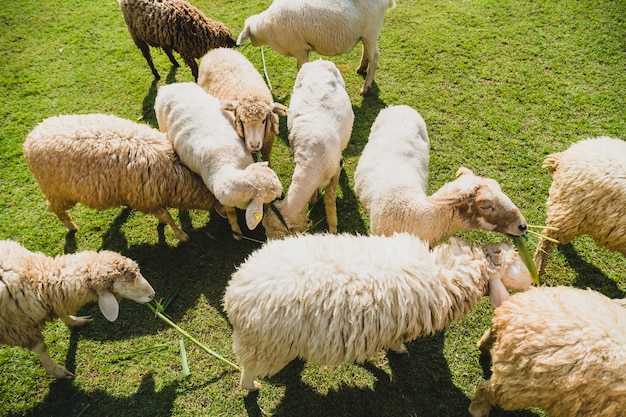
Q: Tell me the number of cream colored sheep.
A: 10